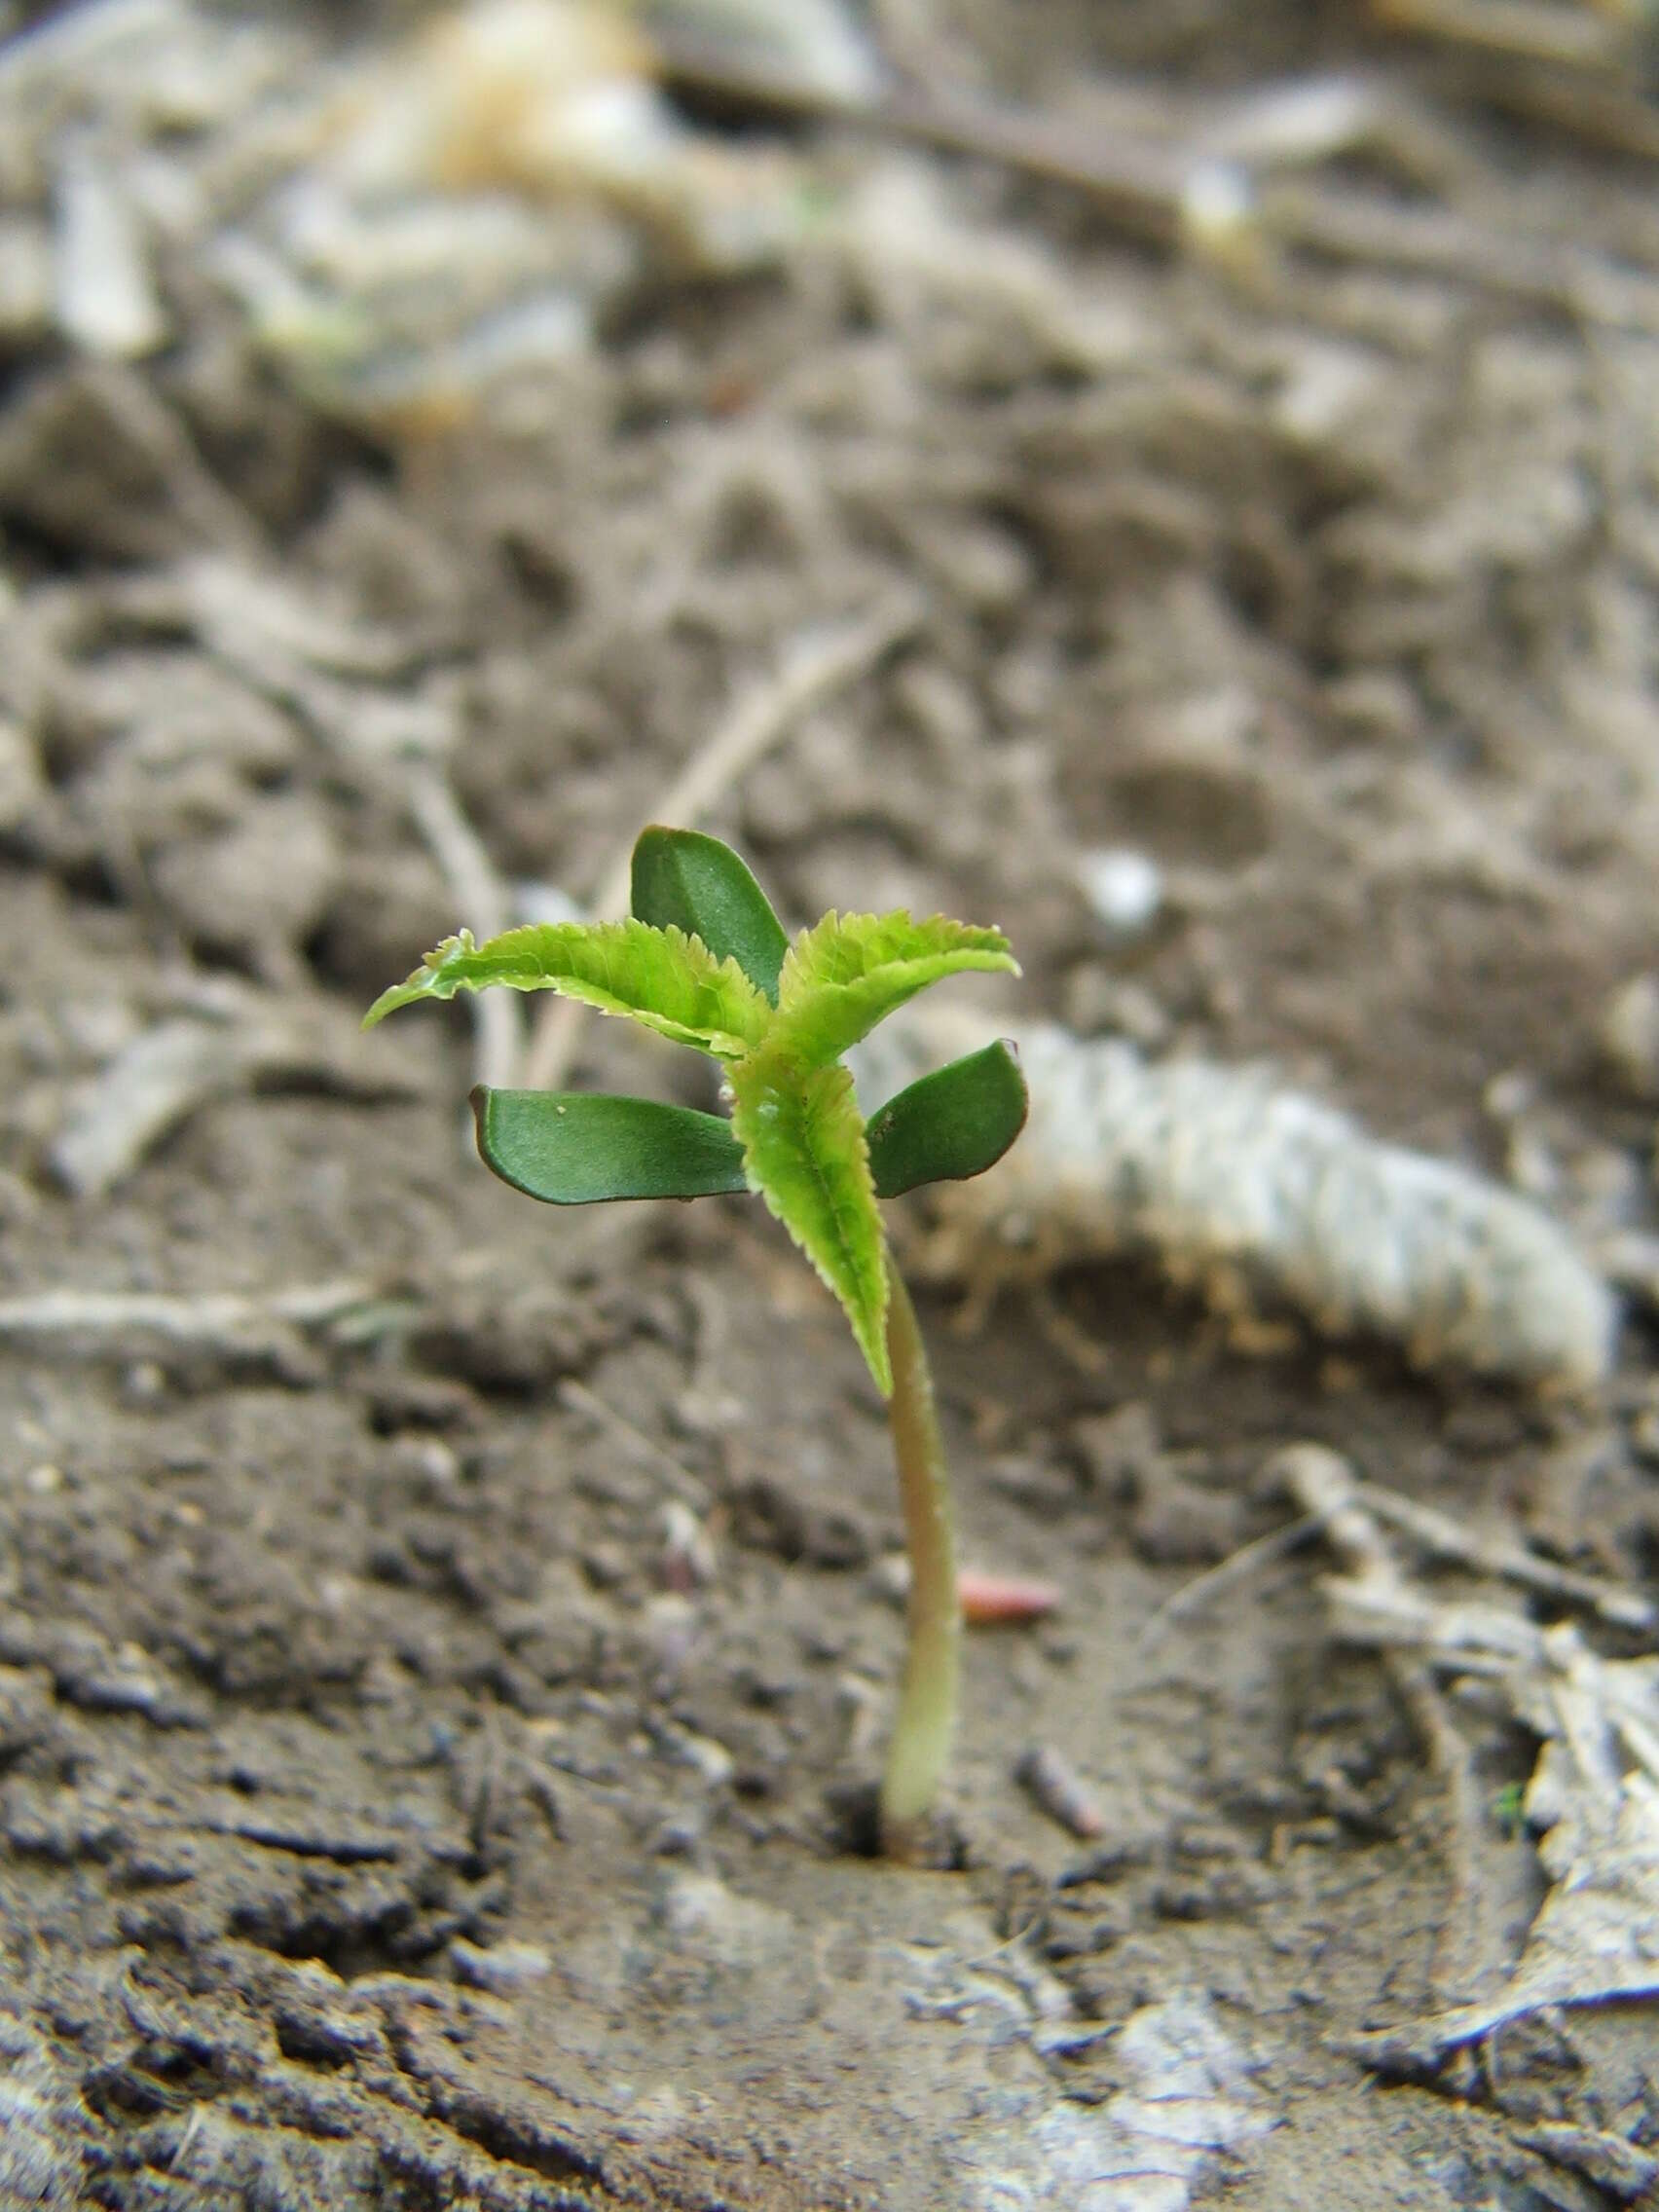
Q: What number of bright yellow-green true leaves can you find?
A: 3